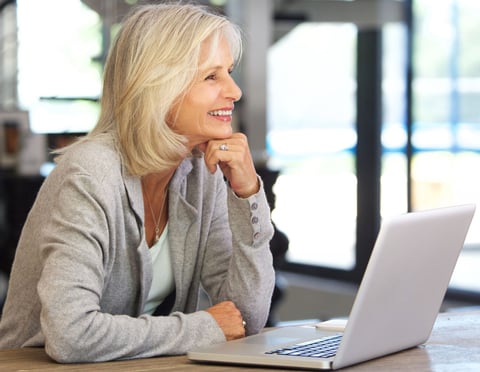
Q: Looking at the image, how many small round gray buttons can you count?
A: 3